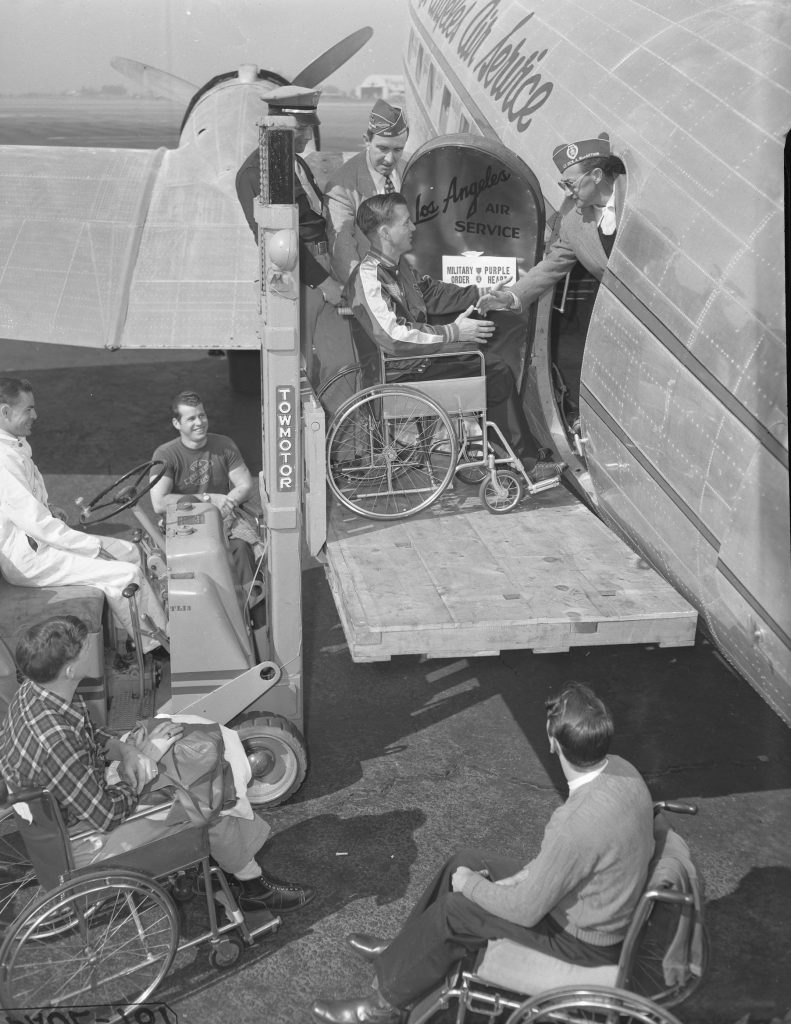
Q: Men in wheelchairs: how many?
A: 3